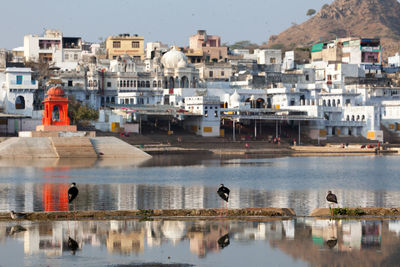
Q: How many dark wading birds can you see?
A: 3